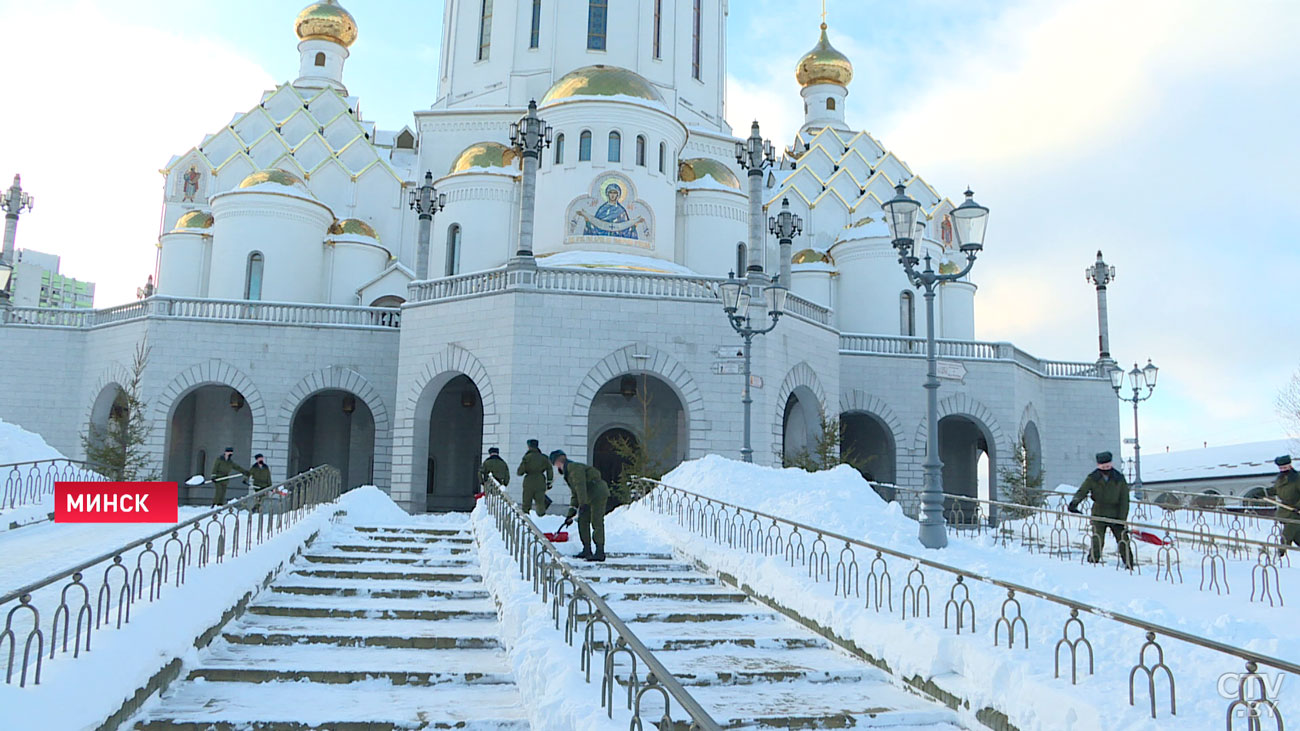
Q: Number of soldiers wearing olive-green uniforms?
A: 7